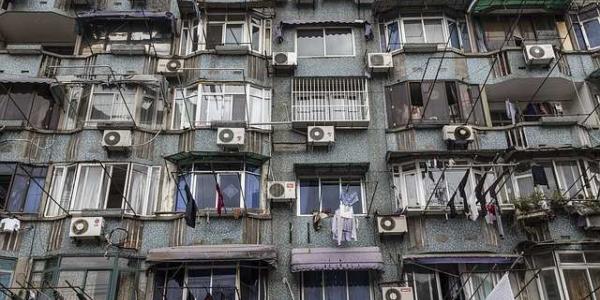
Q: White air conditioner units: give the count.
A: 12